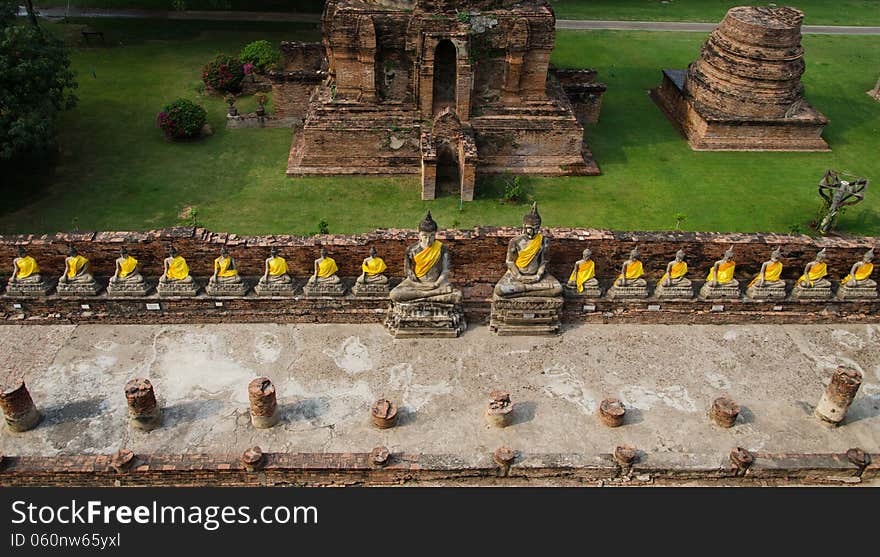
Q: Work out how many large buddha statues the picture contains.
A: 2